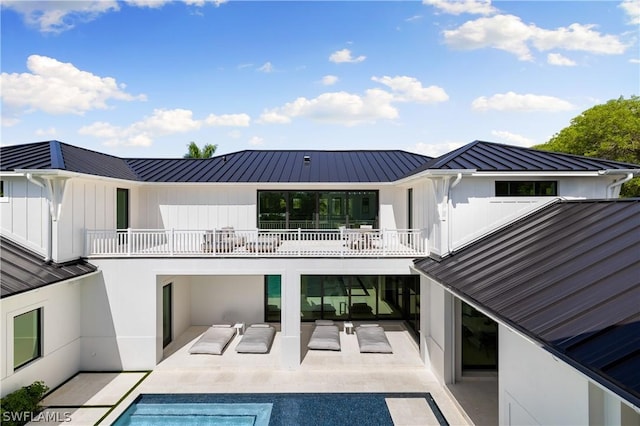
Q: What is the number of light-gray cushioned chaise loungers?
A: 4